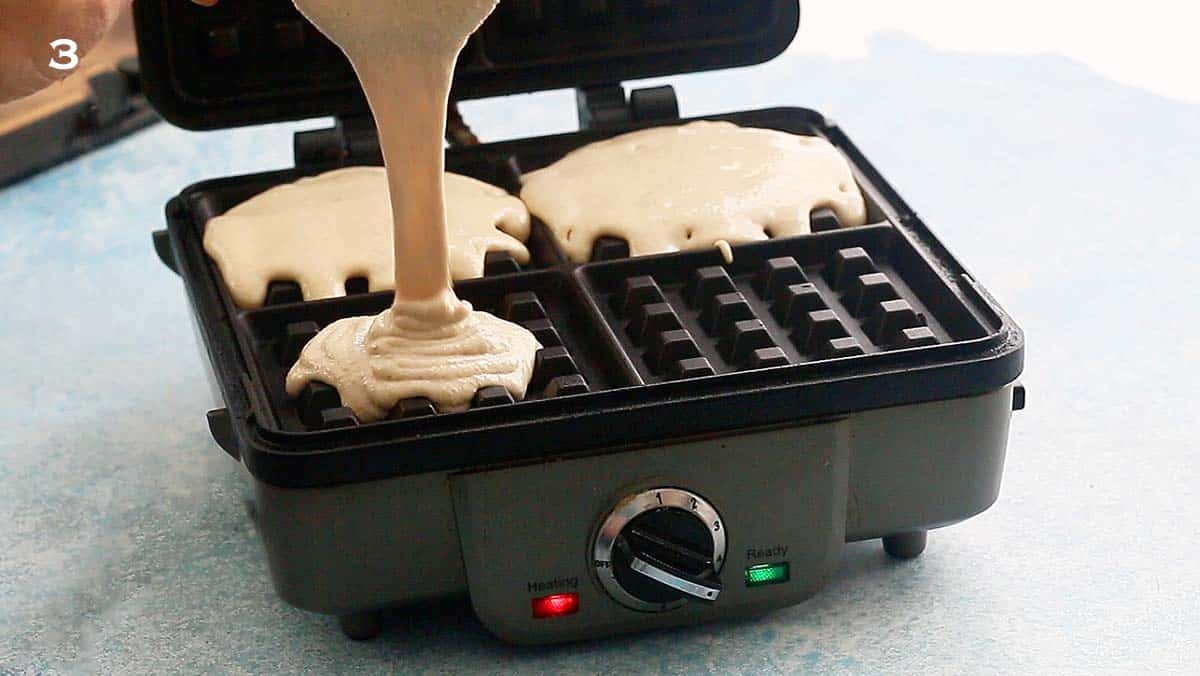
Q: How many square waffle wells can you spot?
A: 4